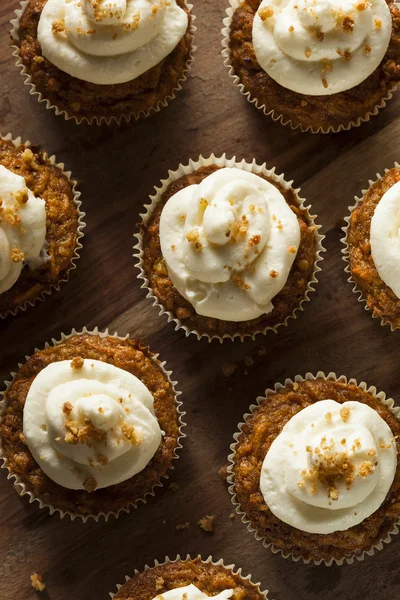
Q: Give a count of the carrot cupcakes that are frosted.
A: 8